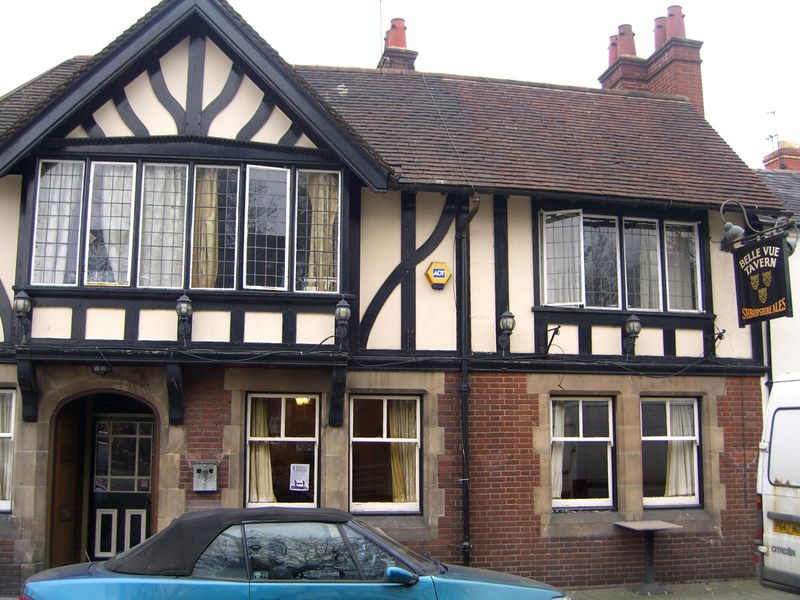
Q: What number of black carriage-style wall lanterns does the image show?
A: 5